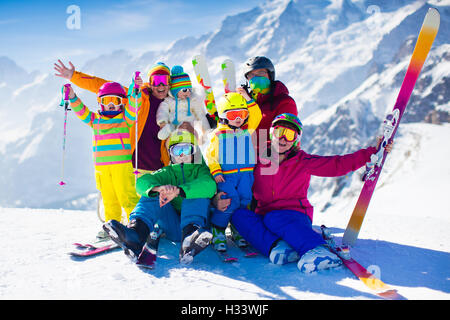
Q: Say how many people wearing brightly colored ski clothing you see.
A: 7